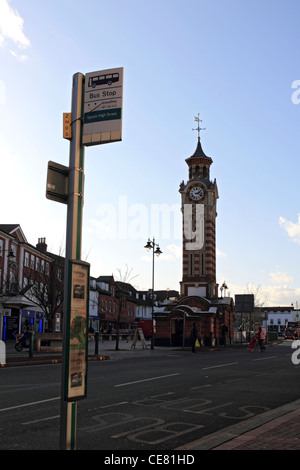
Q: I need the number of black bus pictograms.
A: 1